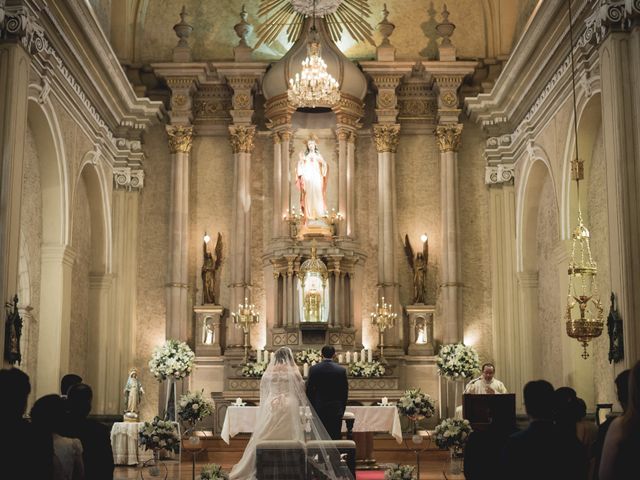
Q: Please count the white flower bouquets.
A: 11